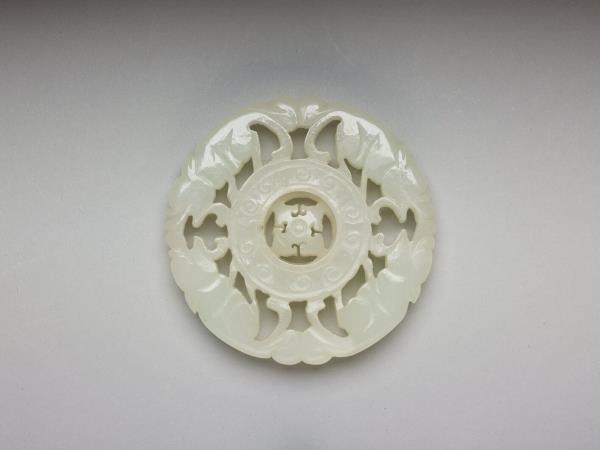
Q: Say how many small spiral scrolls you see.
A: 10